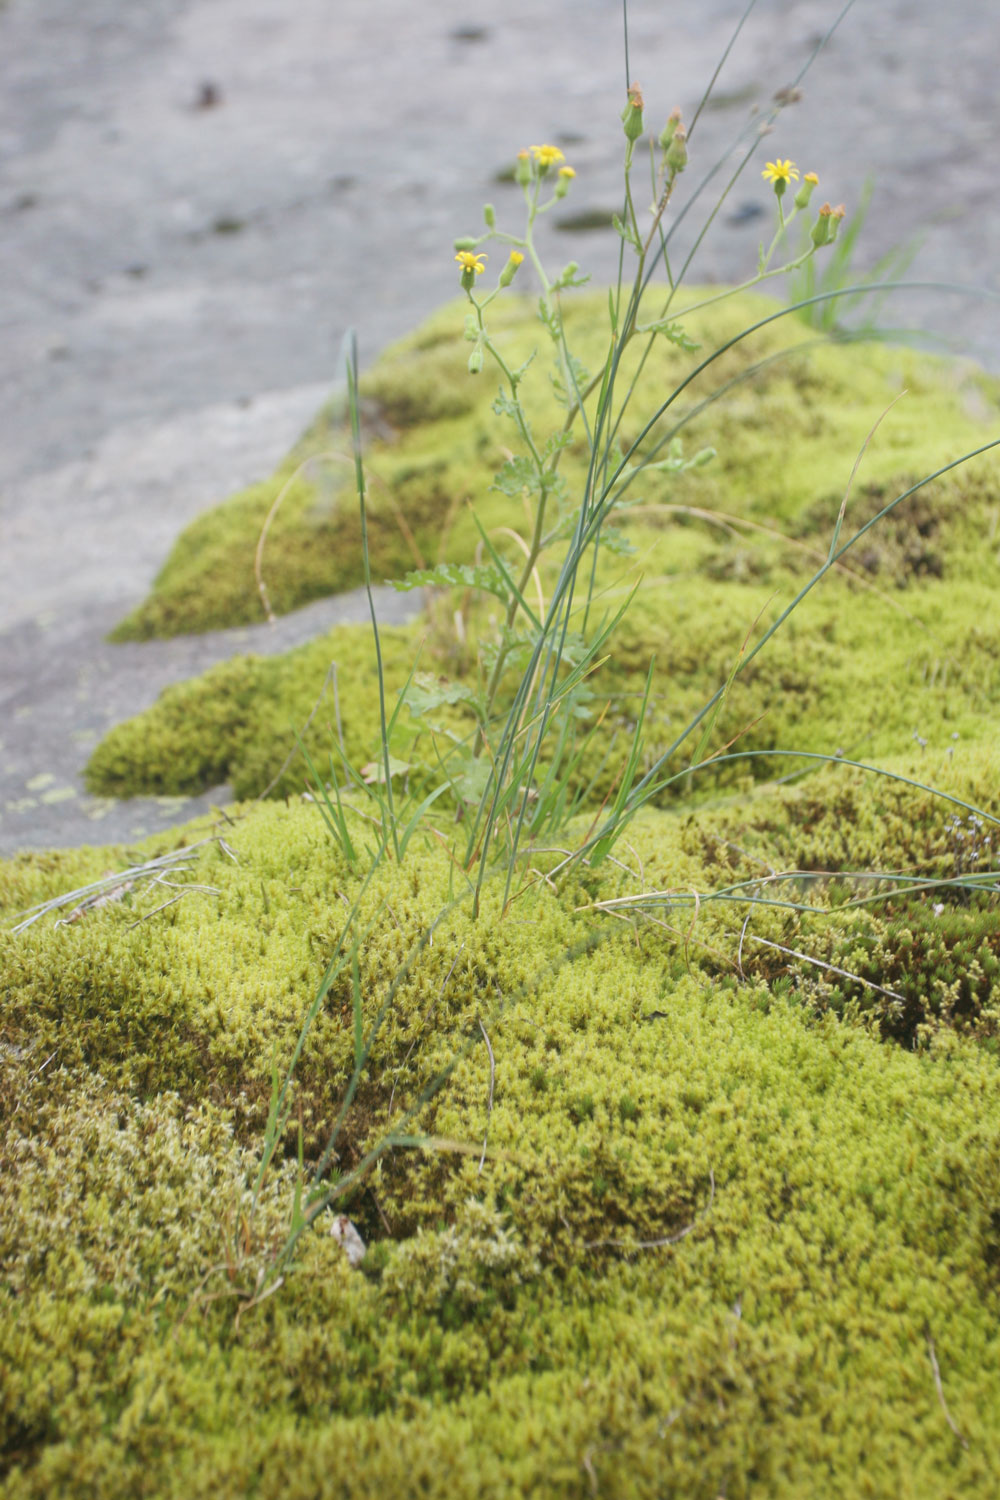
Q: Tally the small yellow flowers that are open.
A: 3